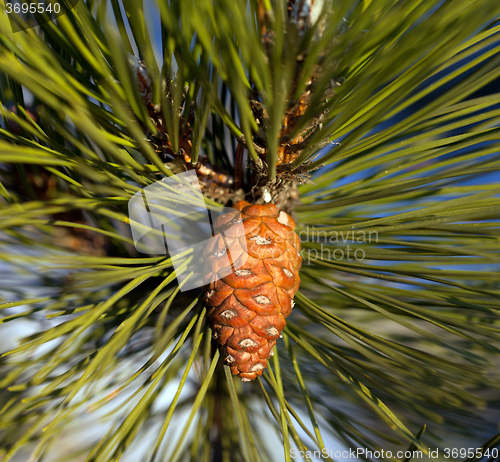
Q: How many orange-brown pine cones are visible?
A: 1